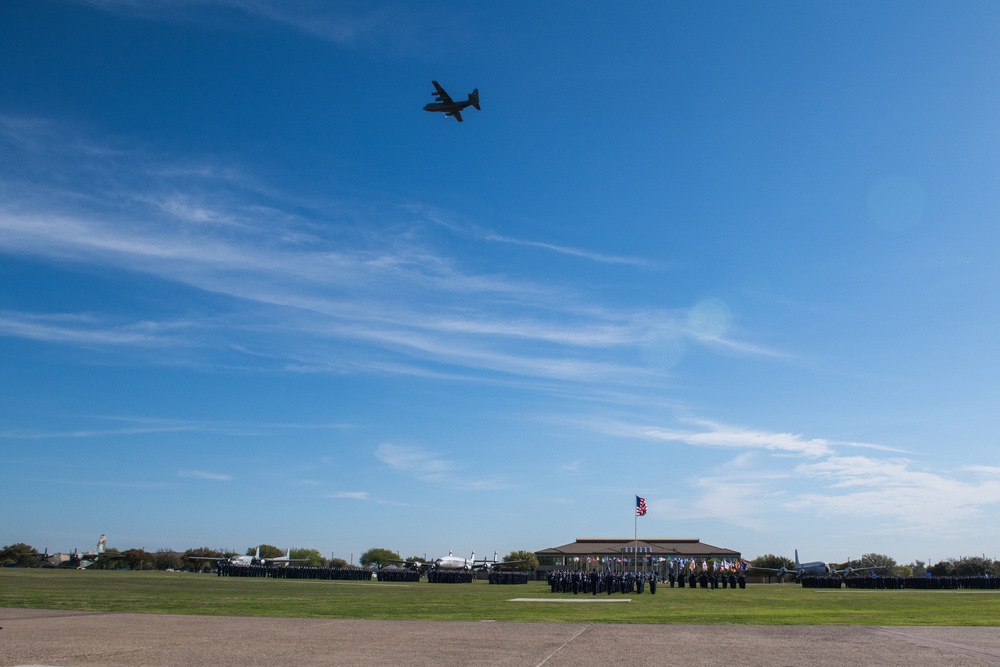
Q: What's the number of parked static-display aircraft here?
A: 4